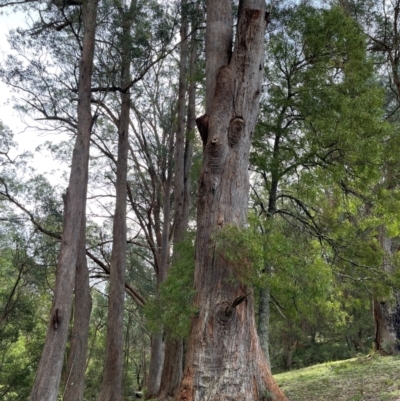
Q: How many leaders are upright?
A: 2